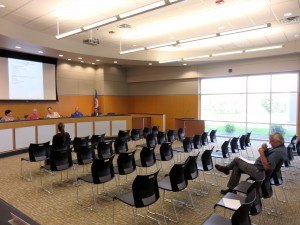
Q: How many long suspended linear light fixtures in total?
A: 3